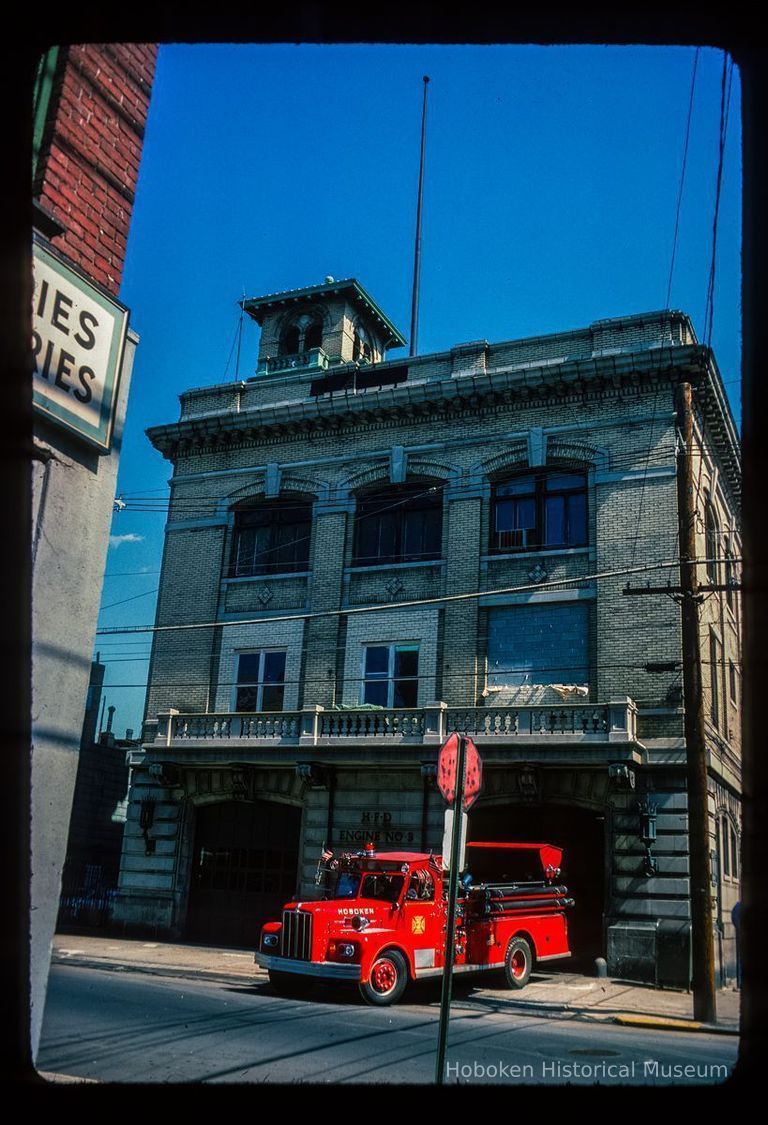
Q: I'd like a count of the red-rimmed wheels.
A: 2